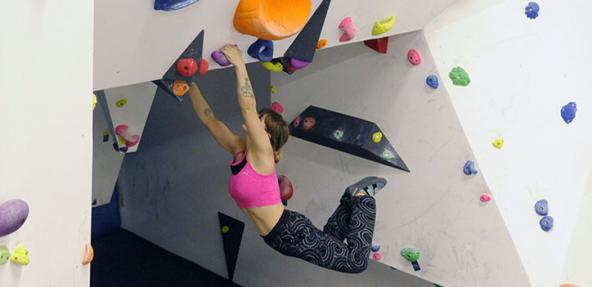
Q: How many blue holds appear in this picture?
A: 9